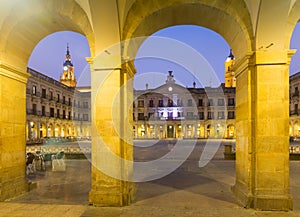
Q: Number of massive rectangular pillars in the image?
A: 3